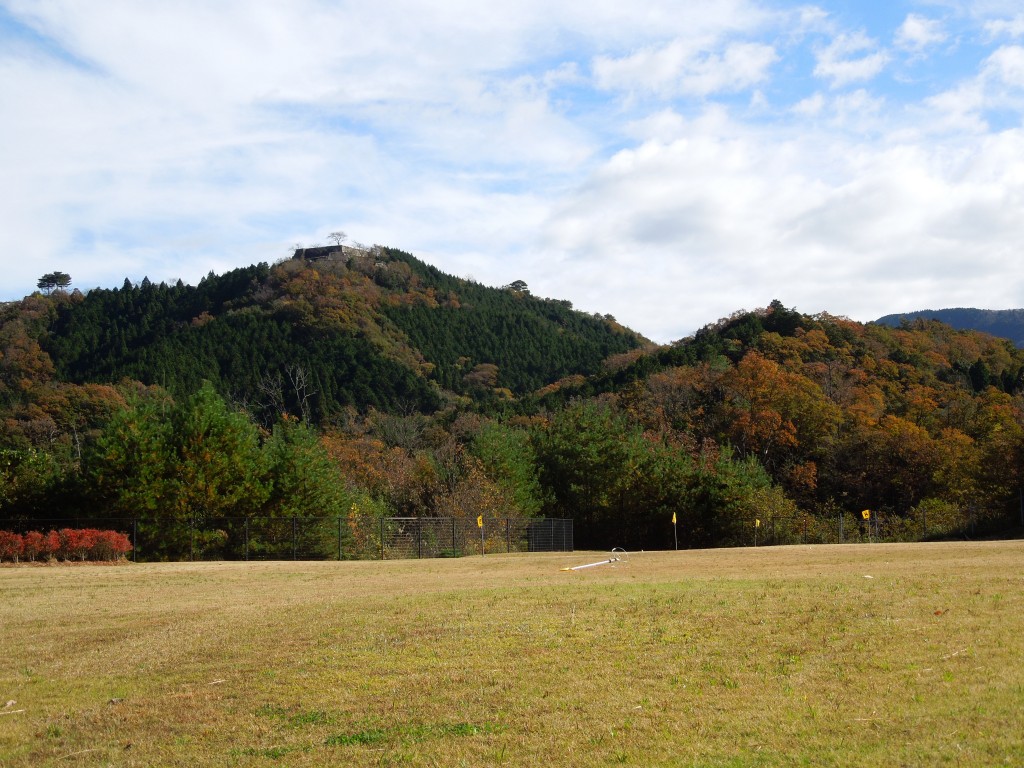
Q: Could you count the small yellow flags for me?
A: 4